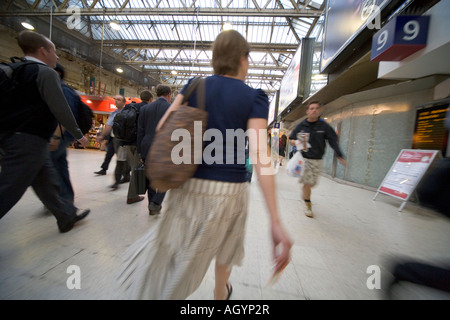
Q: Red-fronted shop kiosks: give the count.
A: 1